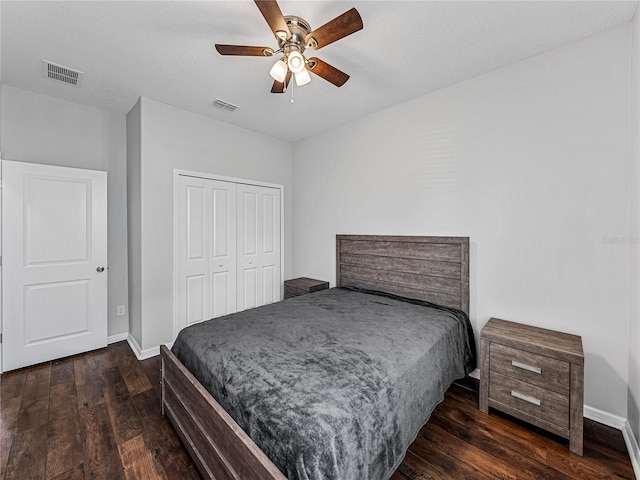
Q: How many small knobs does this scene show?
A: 2